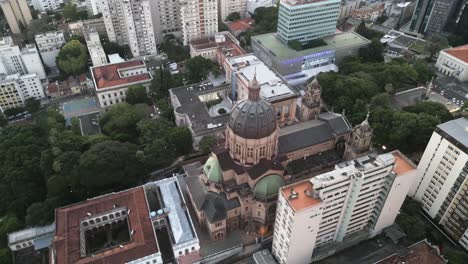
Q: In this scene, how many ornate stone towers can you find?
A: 2